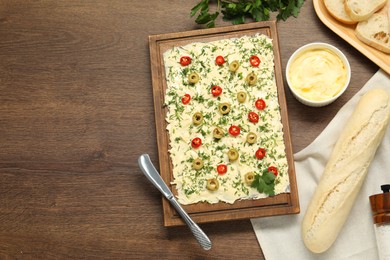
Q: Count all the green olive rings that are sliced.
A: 12